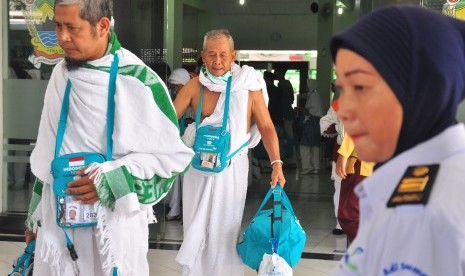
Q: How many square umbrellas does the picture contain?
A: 0